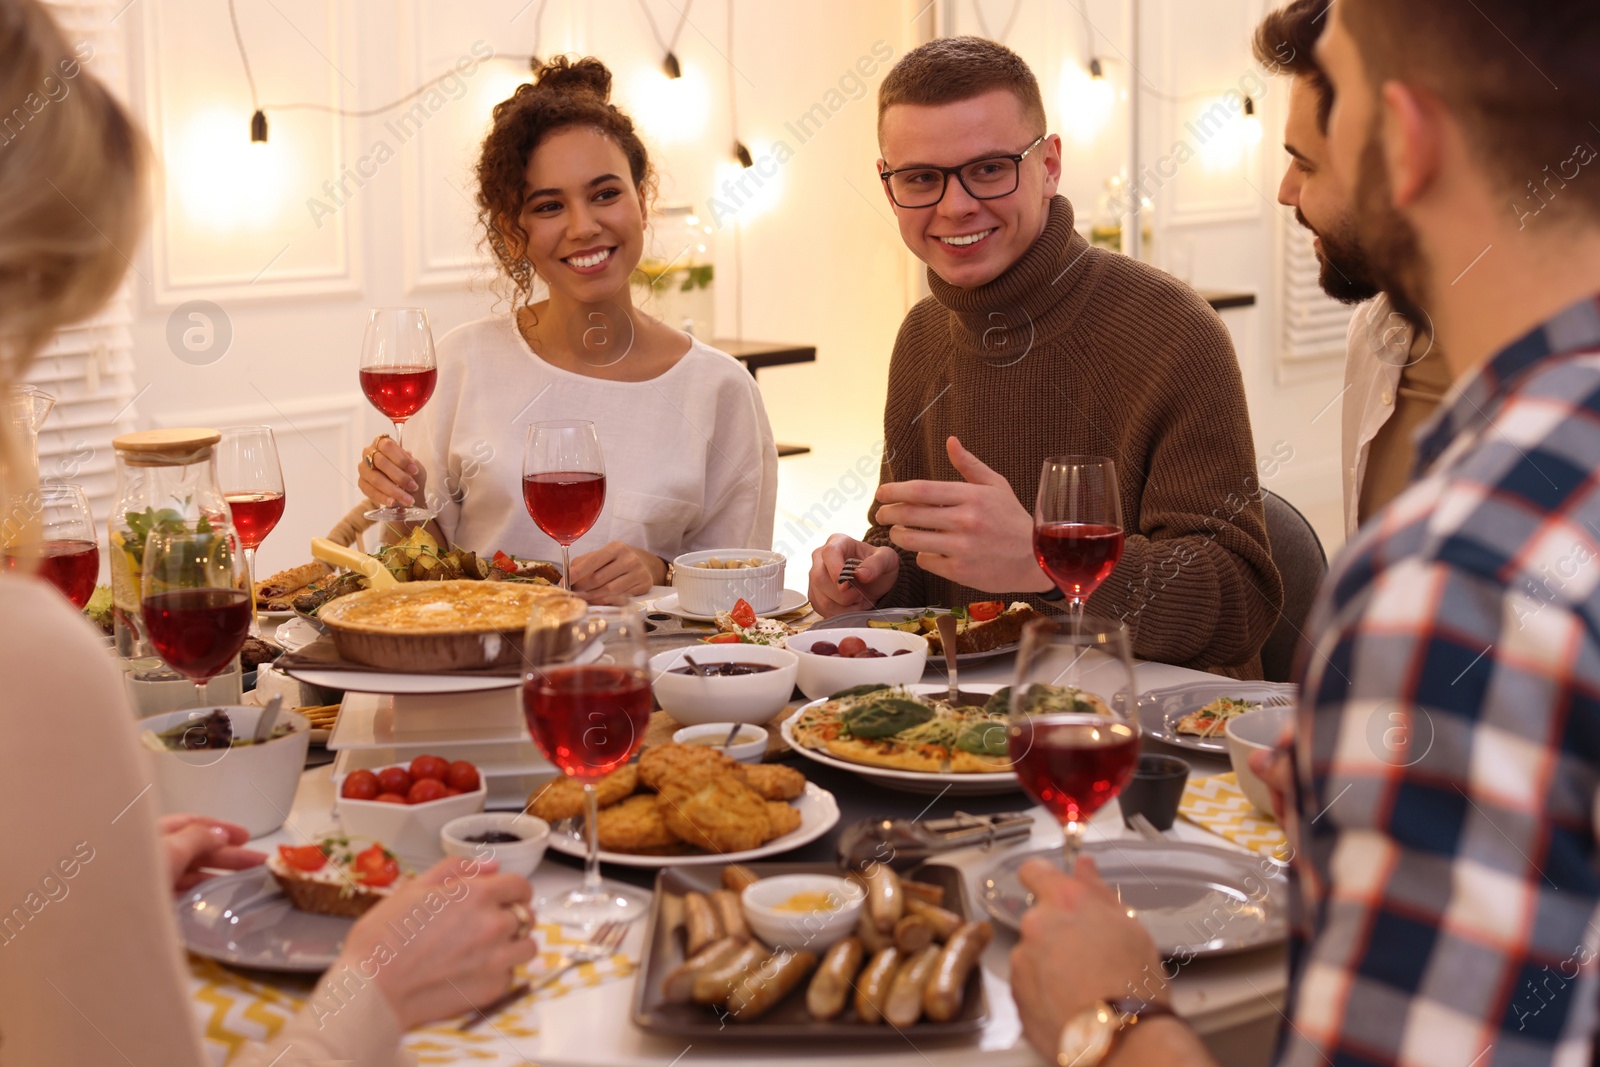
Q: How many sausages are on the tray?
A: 15